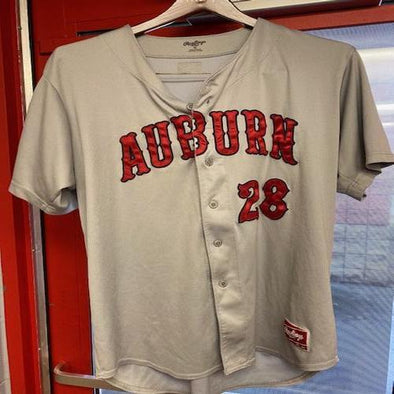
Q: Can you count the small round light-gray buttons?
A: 5